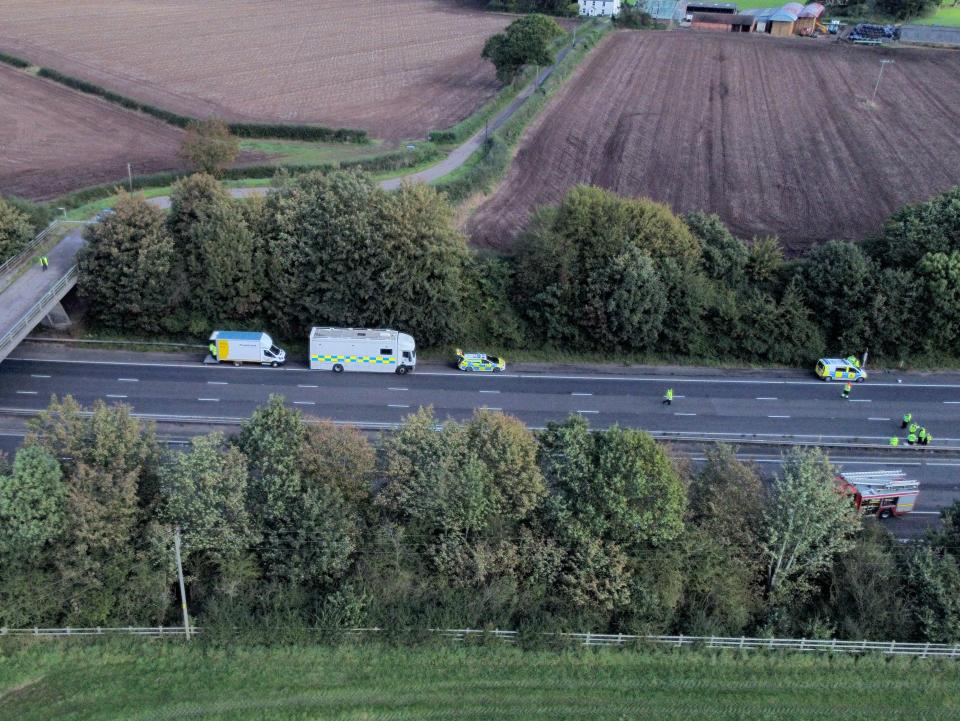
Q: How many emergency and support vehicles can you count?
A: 5